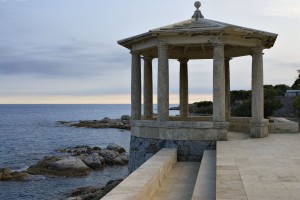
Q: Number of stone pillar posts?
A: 7